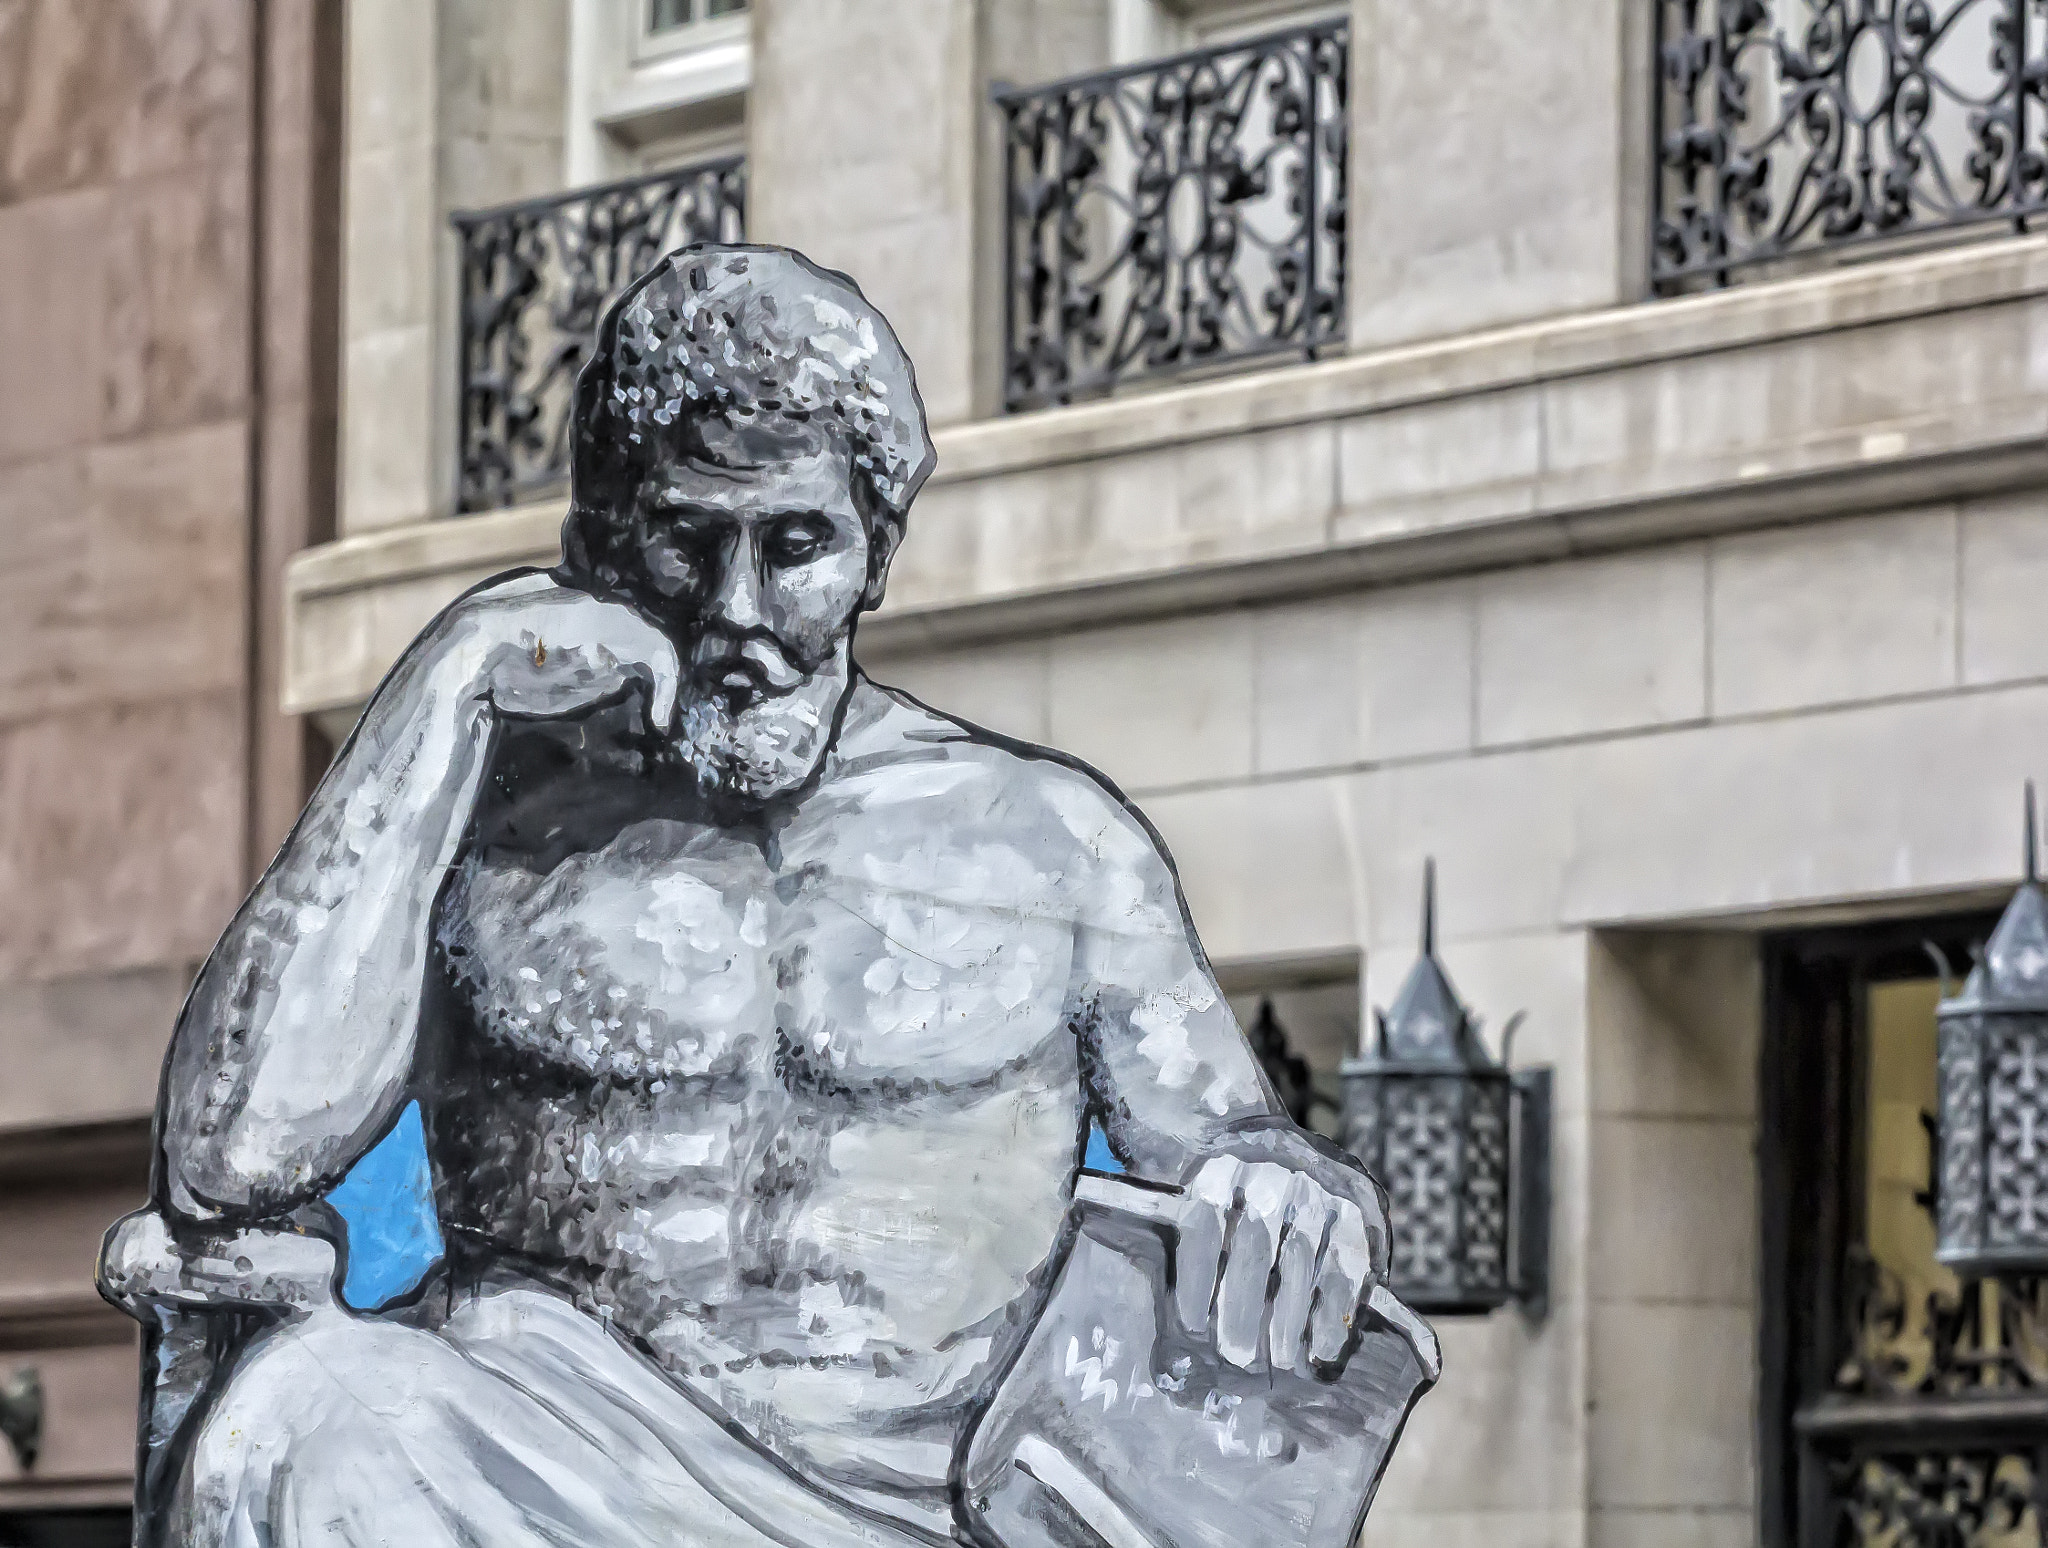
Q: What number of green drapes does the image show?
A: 0